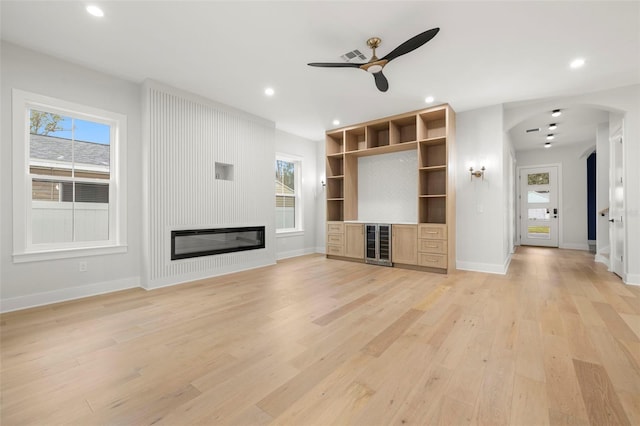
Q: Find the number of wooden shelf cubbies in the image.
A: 11